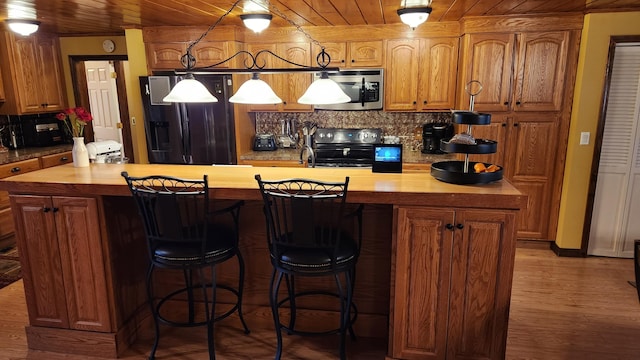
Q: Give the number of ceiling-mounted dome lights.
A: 3